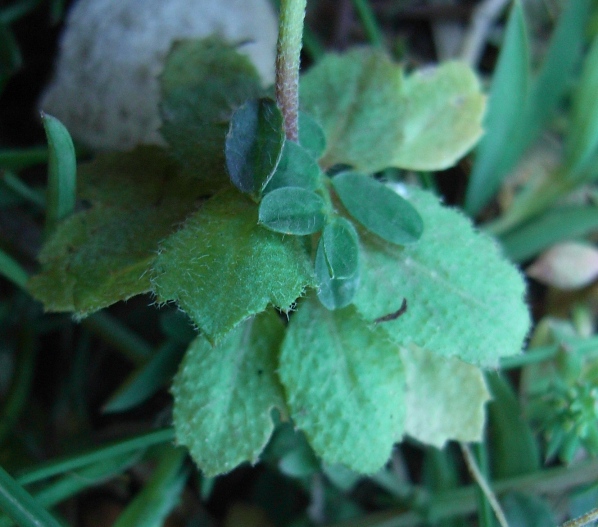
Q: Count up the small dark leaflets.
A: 7